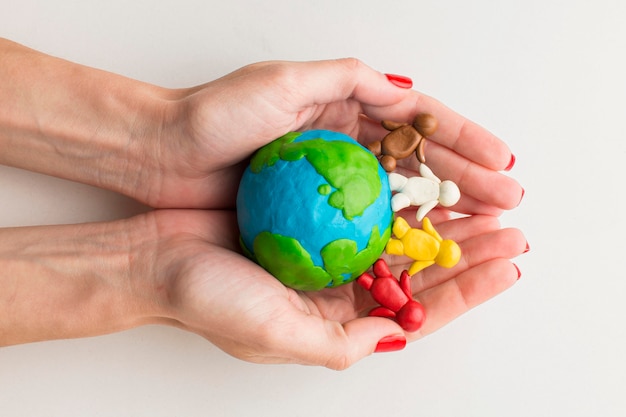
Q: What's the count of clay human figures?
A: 4